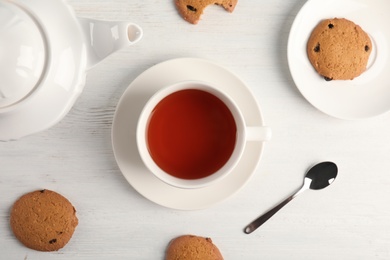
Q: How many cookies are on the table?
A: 4